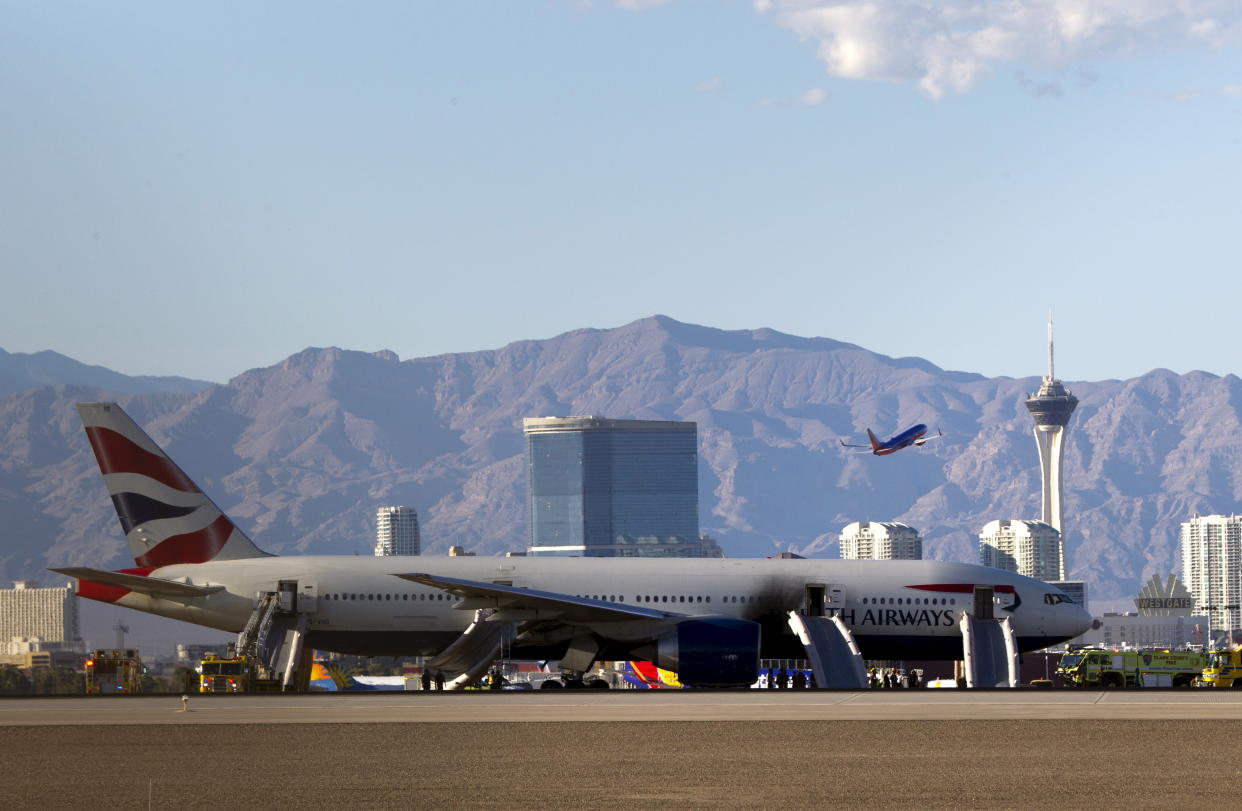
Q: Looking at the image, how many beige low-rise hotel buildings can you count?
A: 1